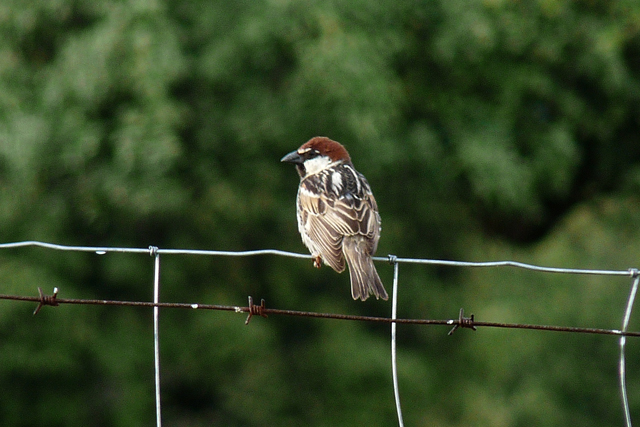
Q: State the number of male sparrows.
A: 1